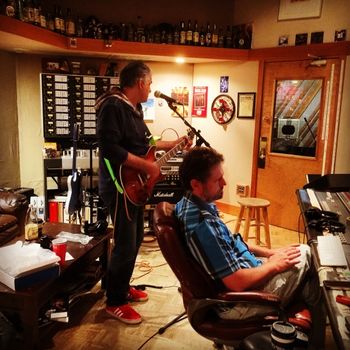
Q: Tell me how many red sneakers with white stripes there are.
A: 2